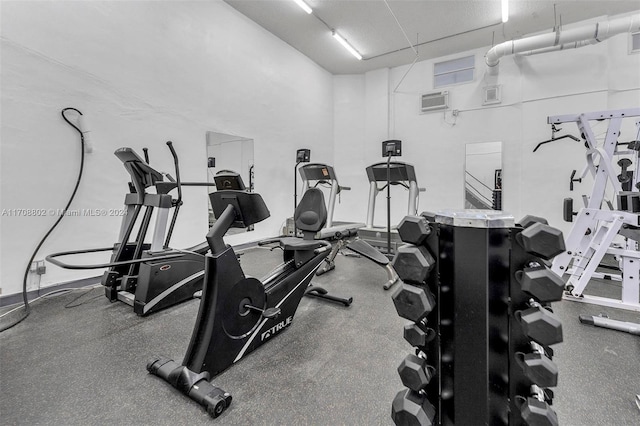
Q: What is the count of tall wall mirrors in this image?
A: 2